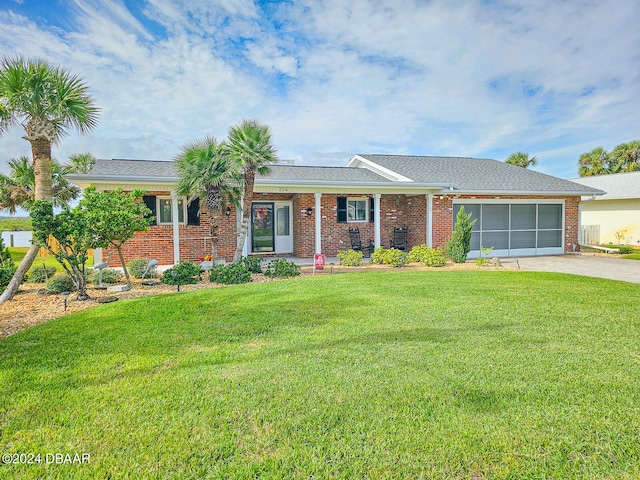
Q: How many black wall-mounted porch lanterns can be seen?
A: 2